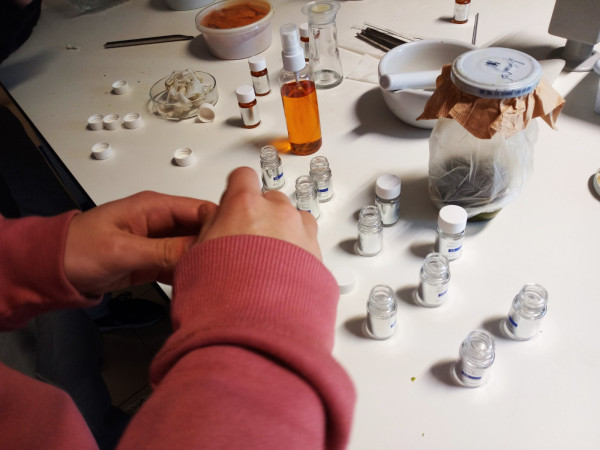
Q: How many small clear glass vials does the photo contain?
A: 10